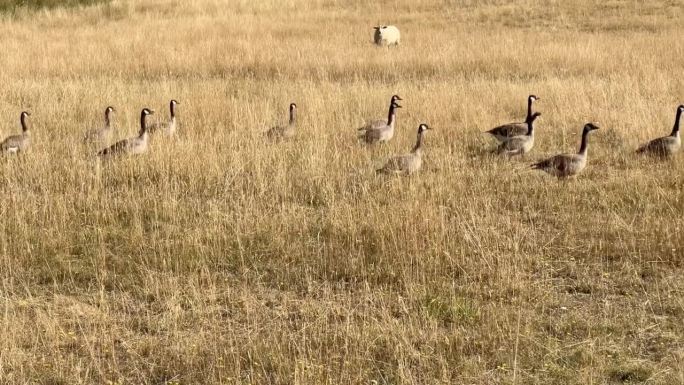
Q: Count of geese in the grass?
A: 12